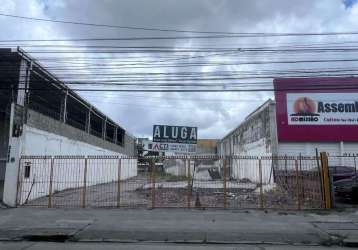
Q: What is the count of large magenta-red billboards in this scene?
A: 1